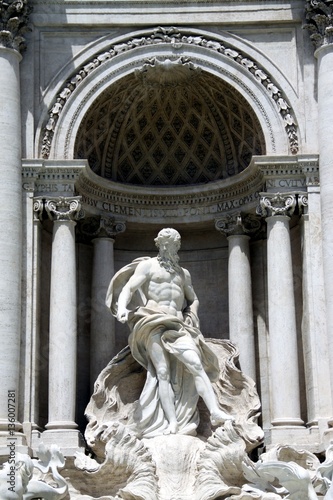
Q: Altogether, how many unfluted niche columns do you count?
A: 4